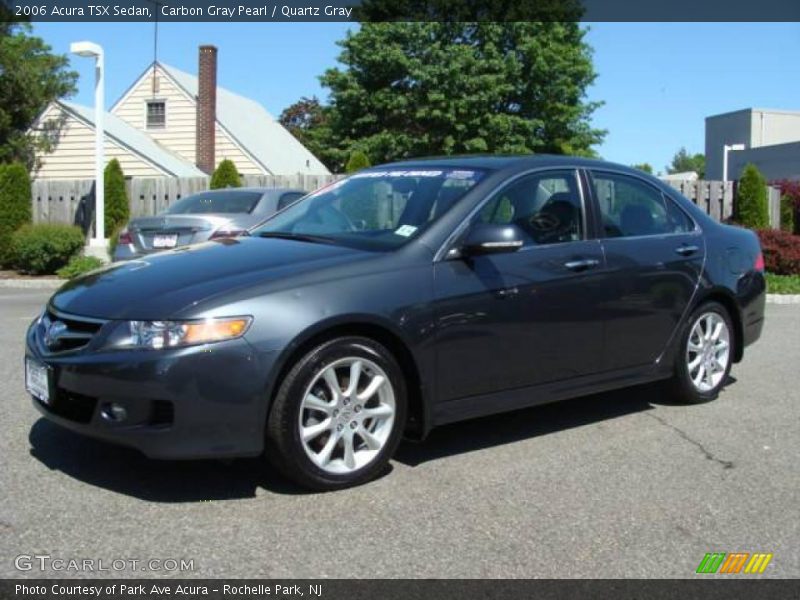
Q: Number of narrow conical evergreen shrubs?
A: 5